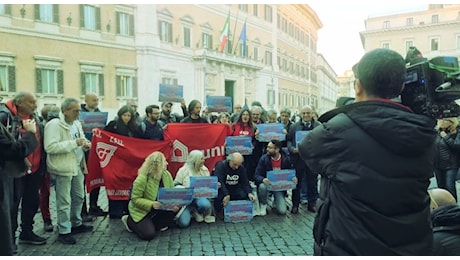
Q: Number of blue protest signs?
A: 10